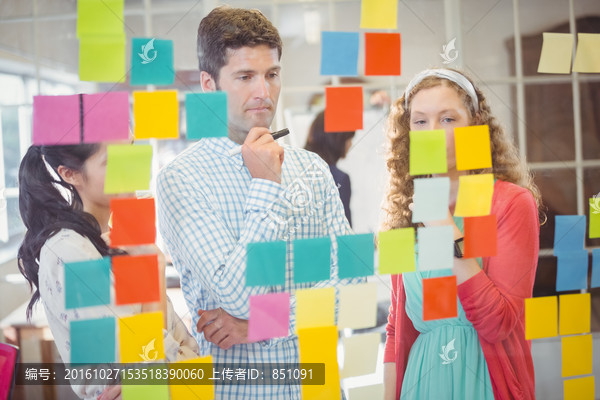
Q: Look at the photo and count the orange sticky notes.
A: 6